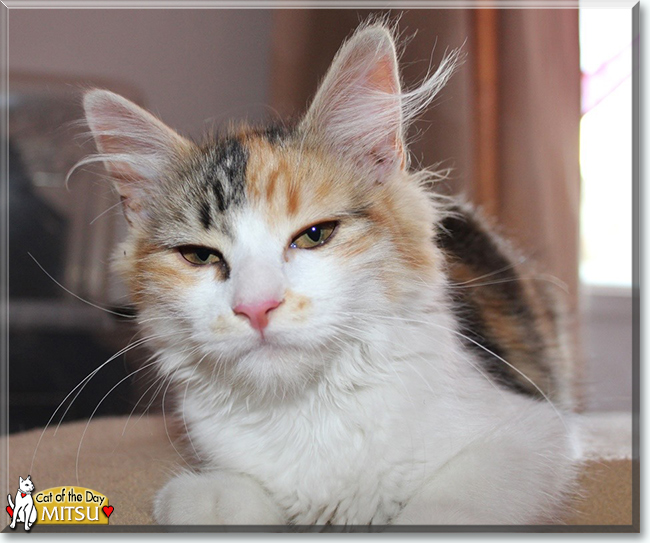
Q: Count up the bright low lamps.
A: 0